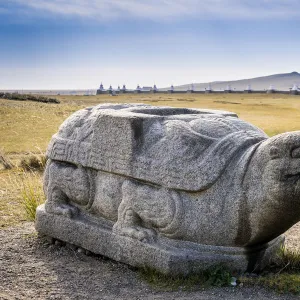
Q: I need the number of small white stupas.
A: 13